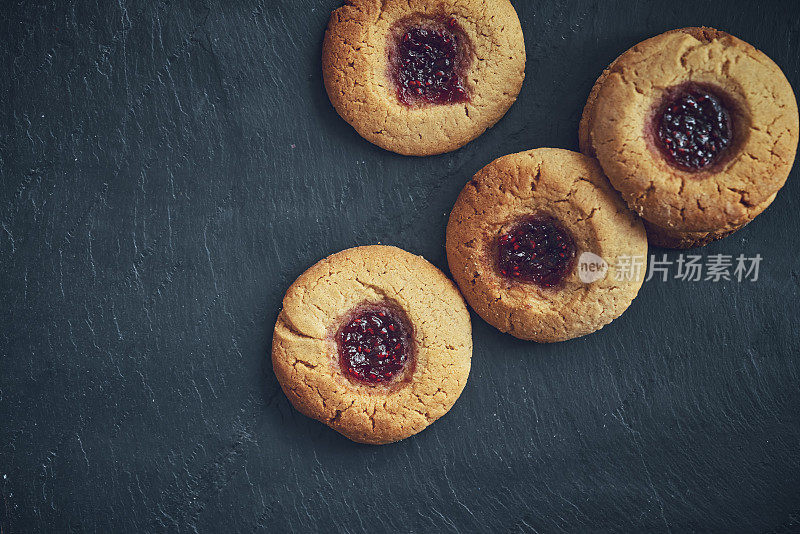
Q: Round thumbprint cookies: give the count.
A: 4